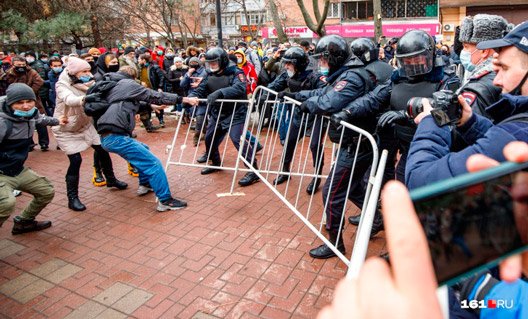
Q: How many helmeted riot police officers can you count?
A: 5